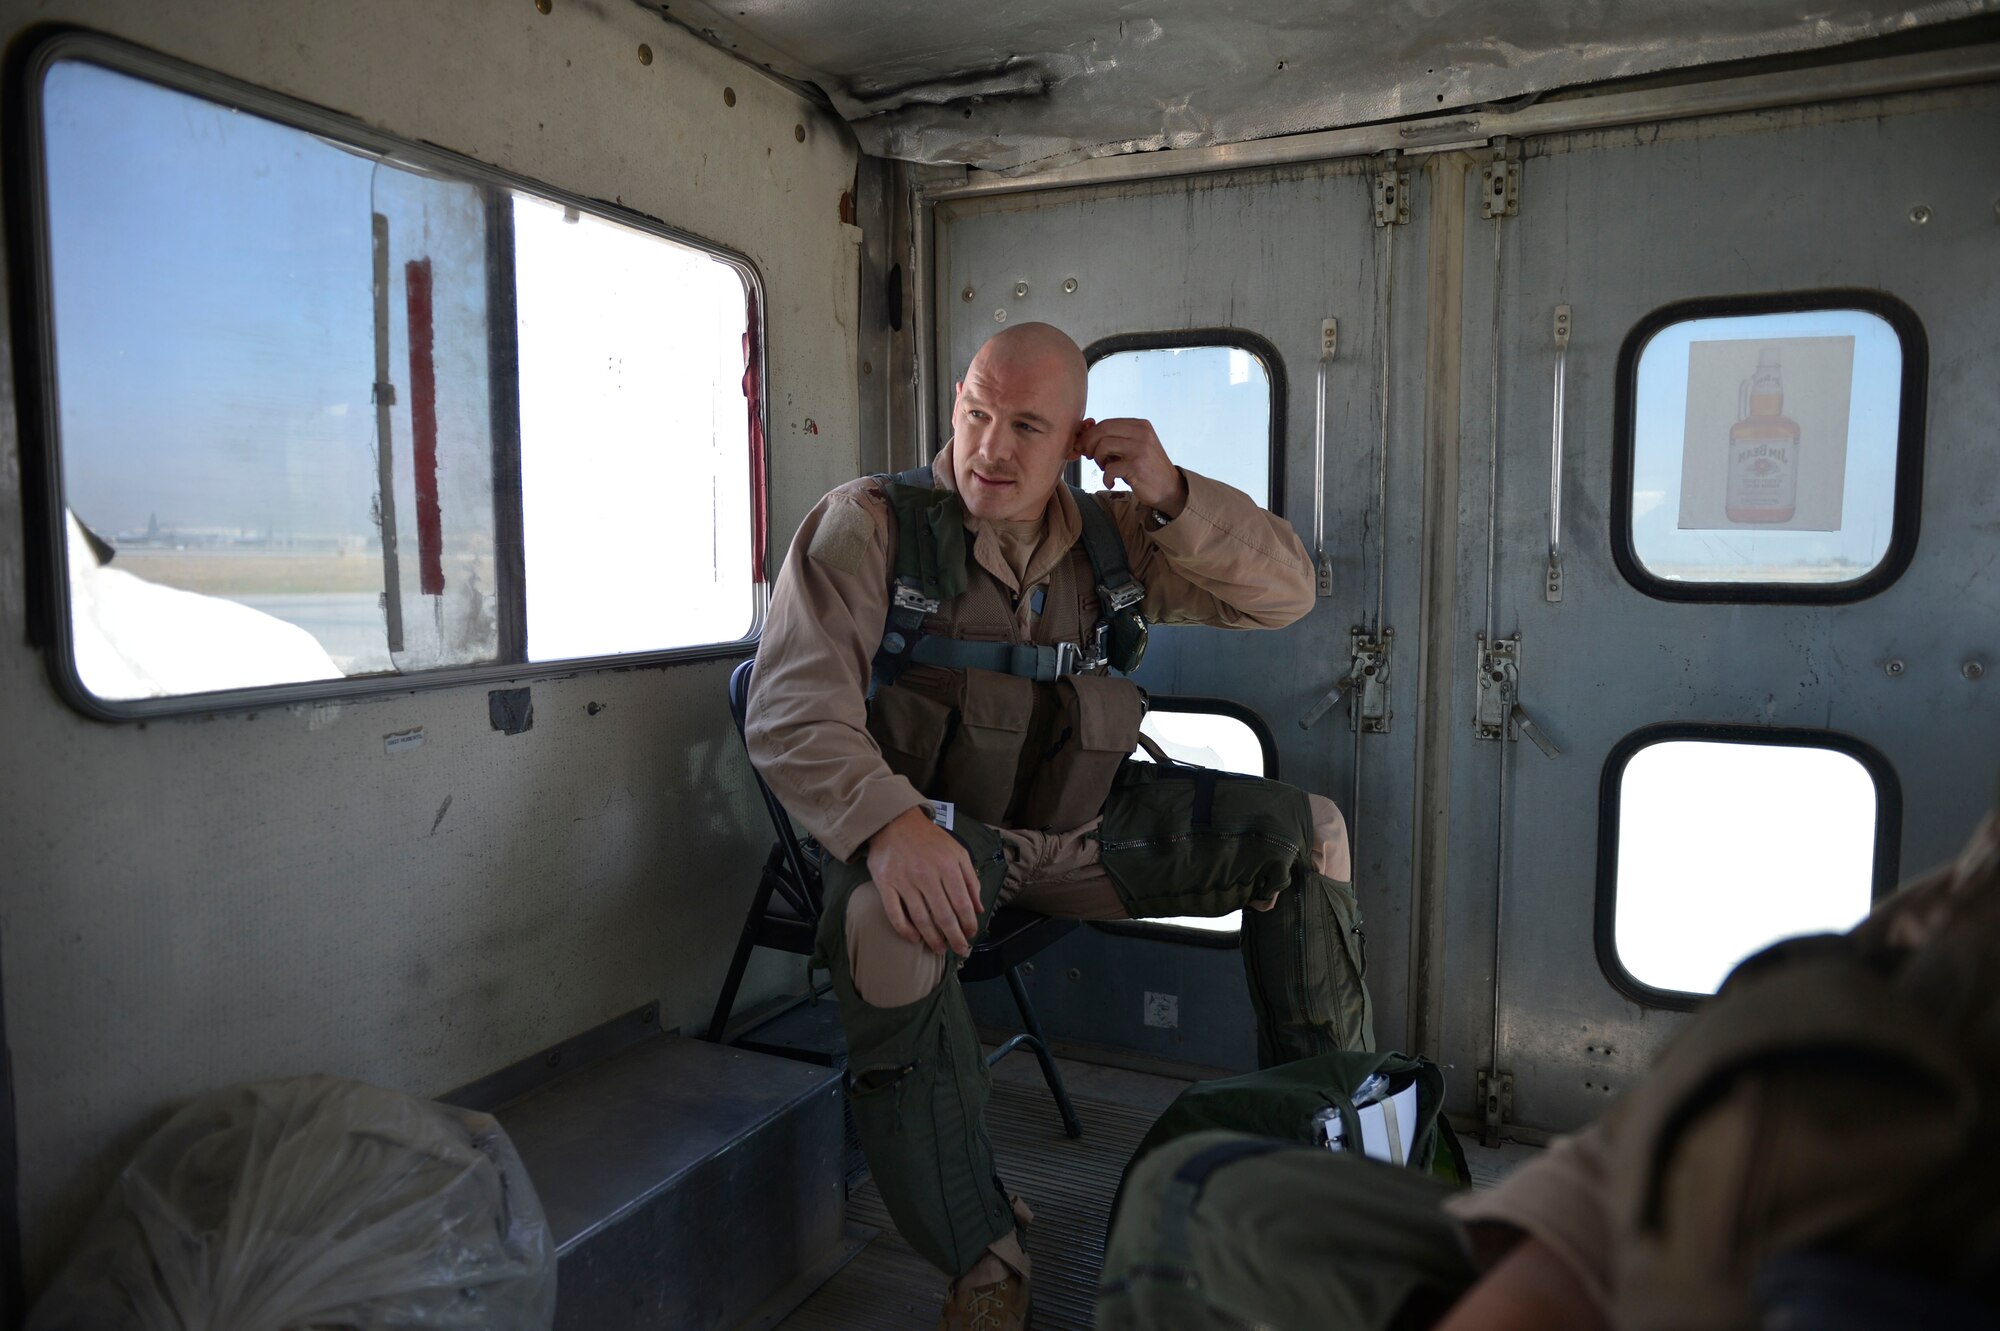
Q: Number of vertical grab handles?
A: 2